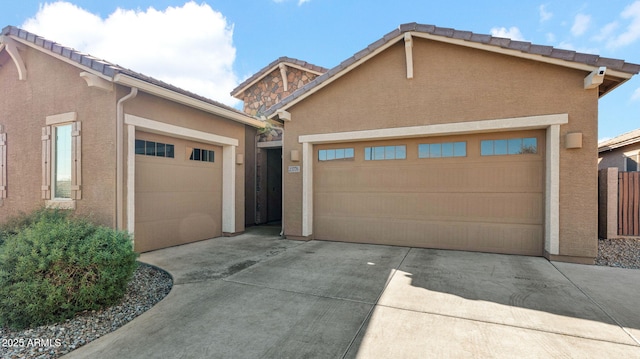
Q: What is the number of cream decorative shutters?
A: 3